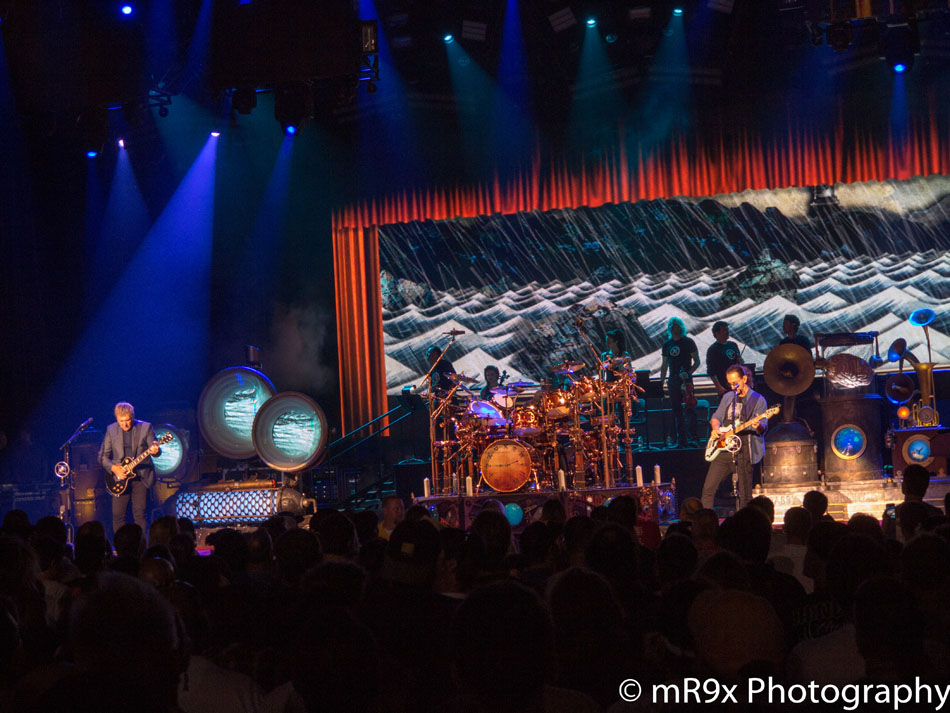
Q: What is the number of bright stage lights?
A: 9